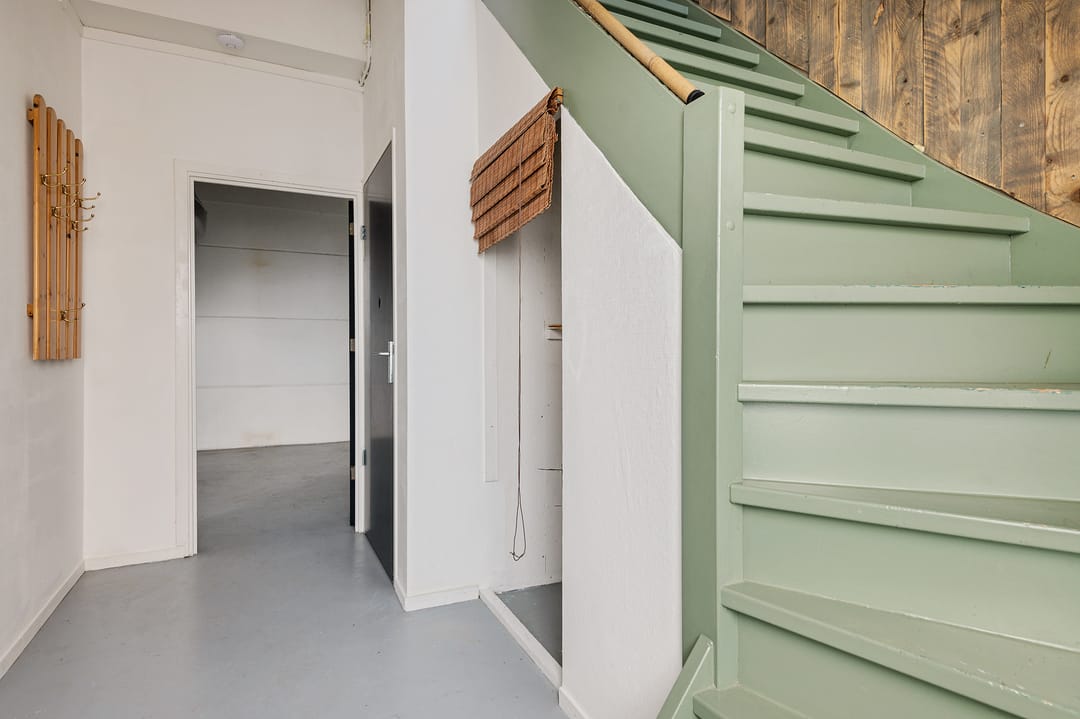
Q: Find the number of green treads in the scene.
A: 12